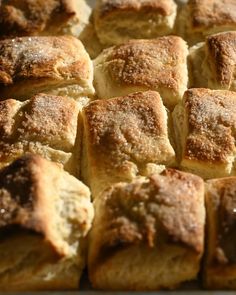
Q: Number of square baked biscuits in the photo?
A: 12